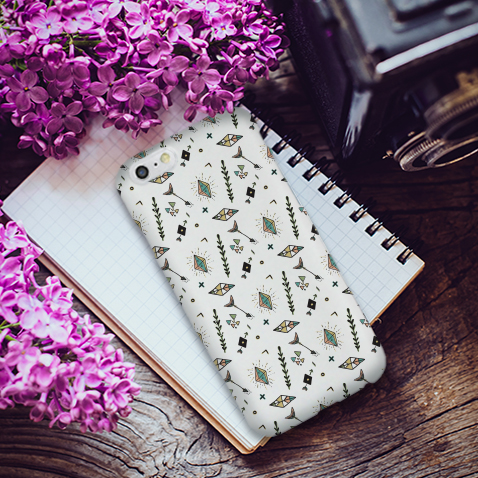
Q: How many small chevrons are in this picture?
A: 10